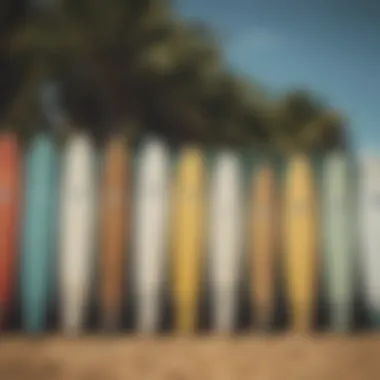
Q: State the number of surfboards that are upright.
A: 11